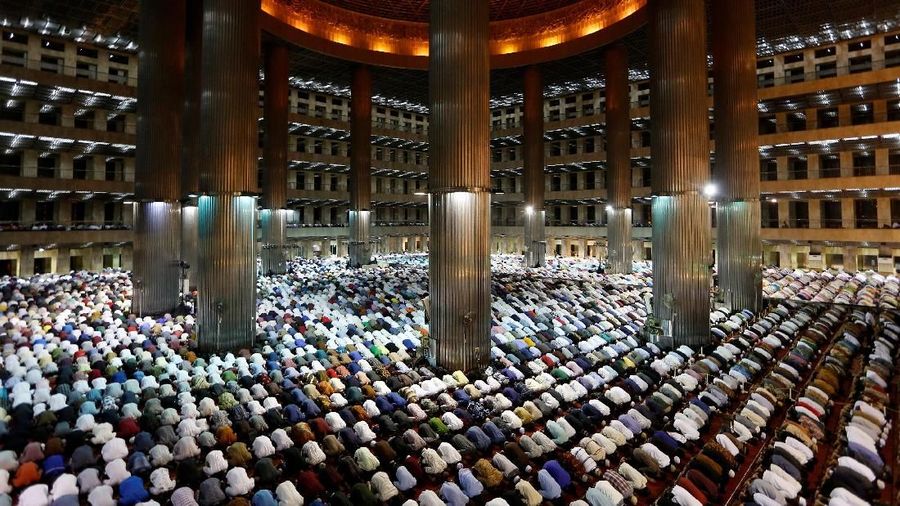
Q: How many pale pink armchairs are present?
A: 0